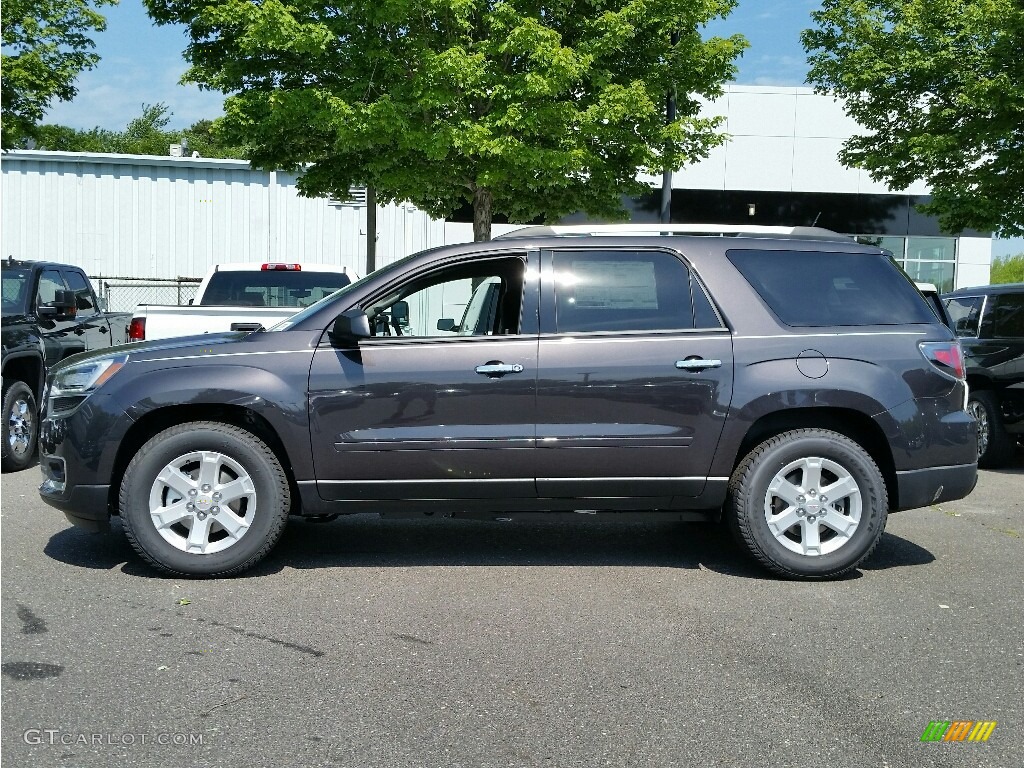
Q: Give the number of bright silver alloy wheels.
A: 2